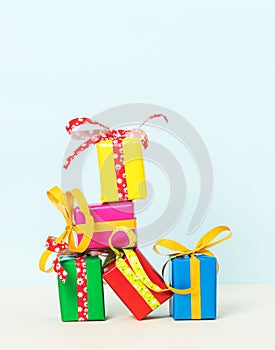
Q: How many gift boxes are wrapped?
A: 5